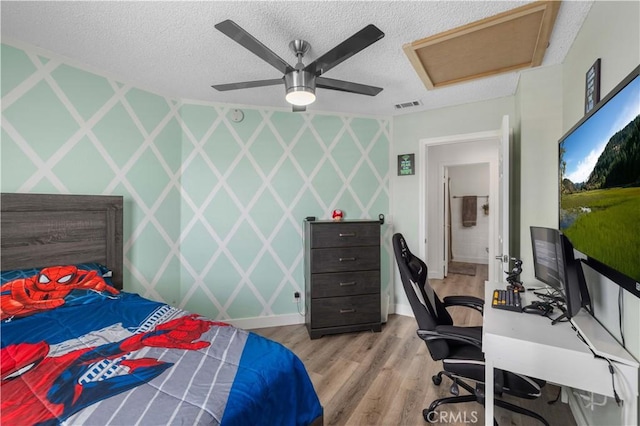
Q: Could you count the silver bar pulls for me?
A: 4